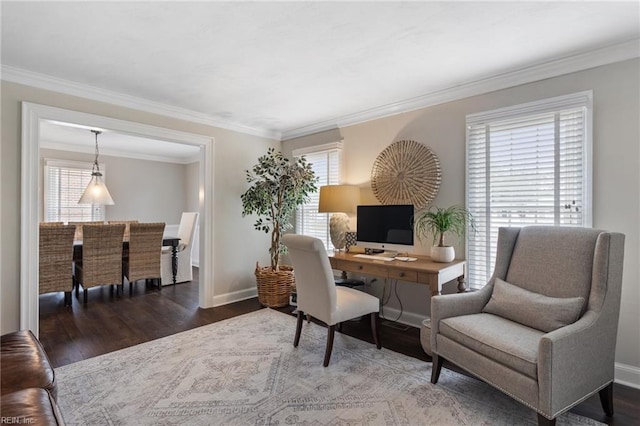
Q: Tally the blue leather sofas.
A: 0